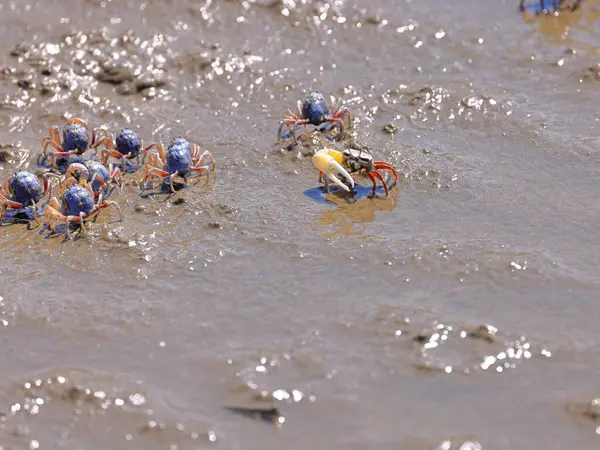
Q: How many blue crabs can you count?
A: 7